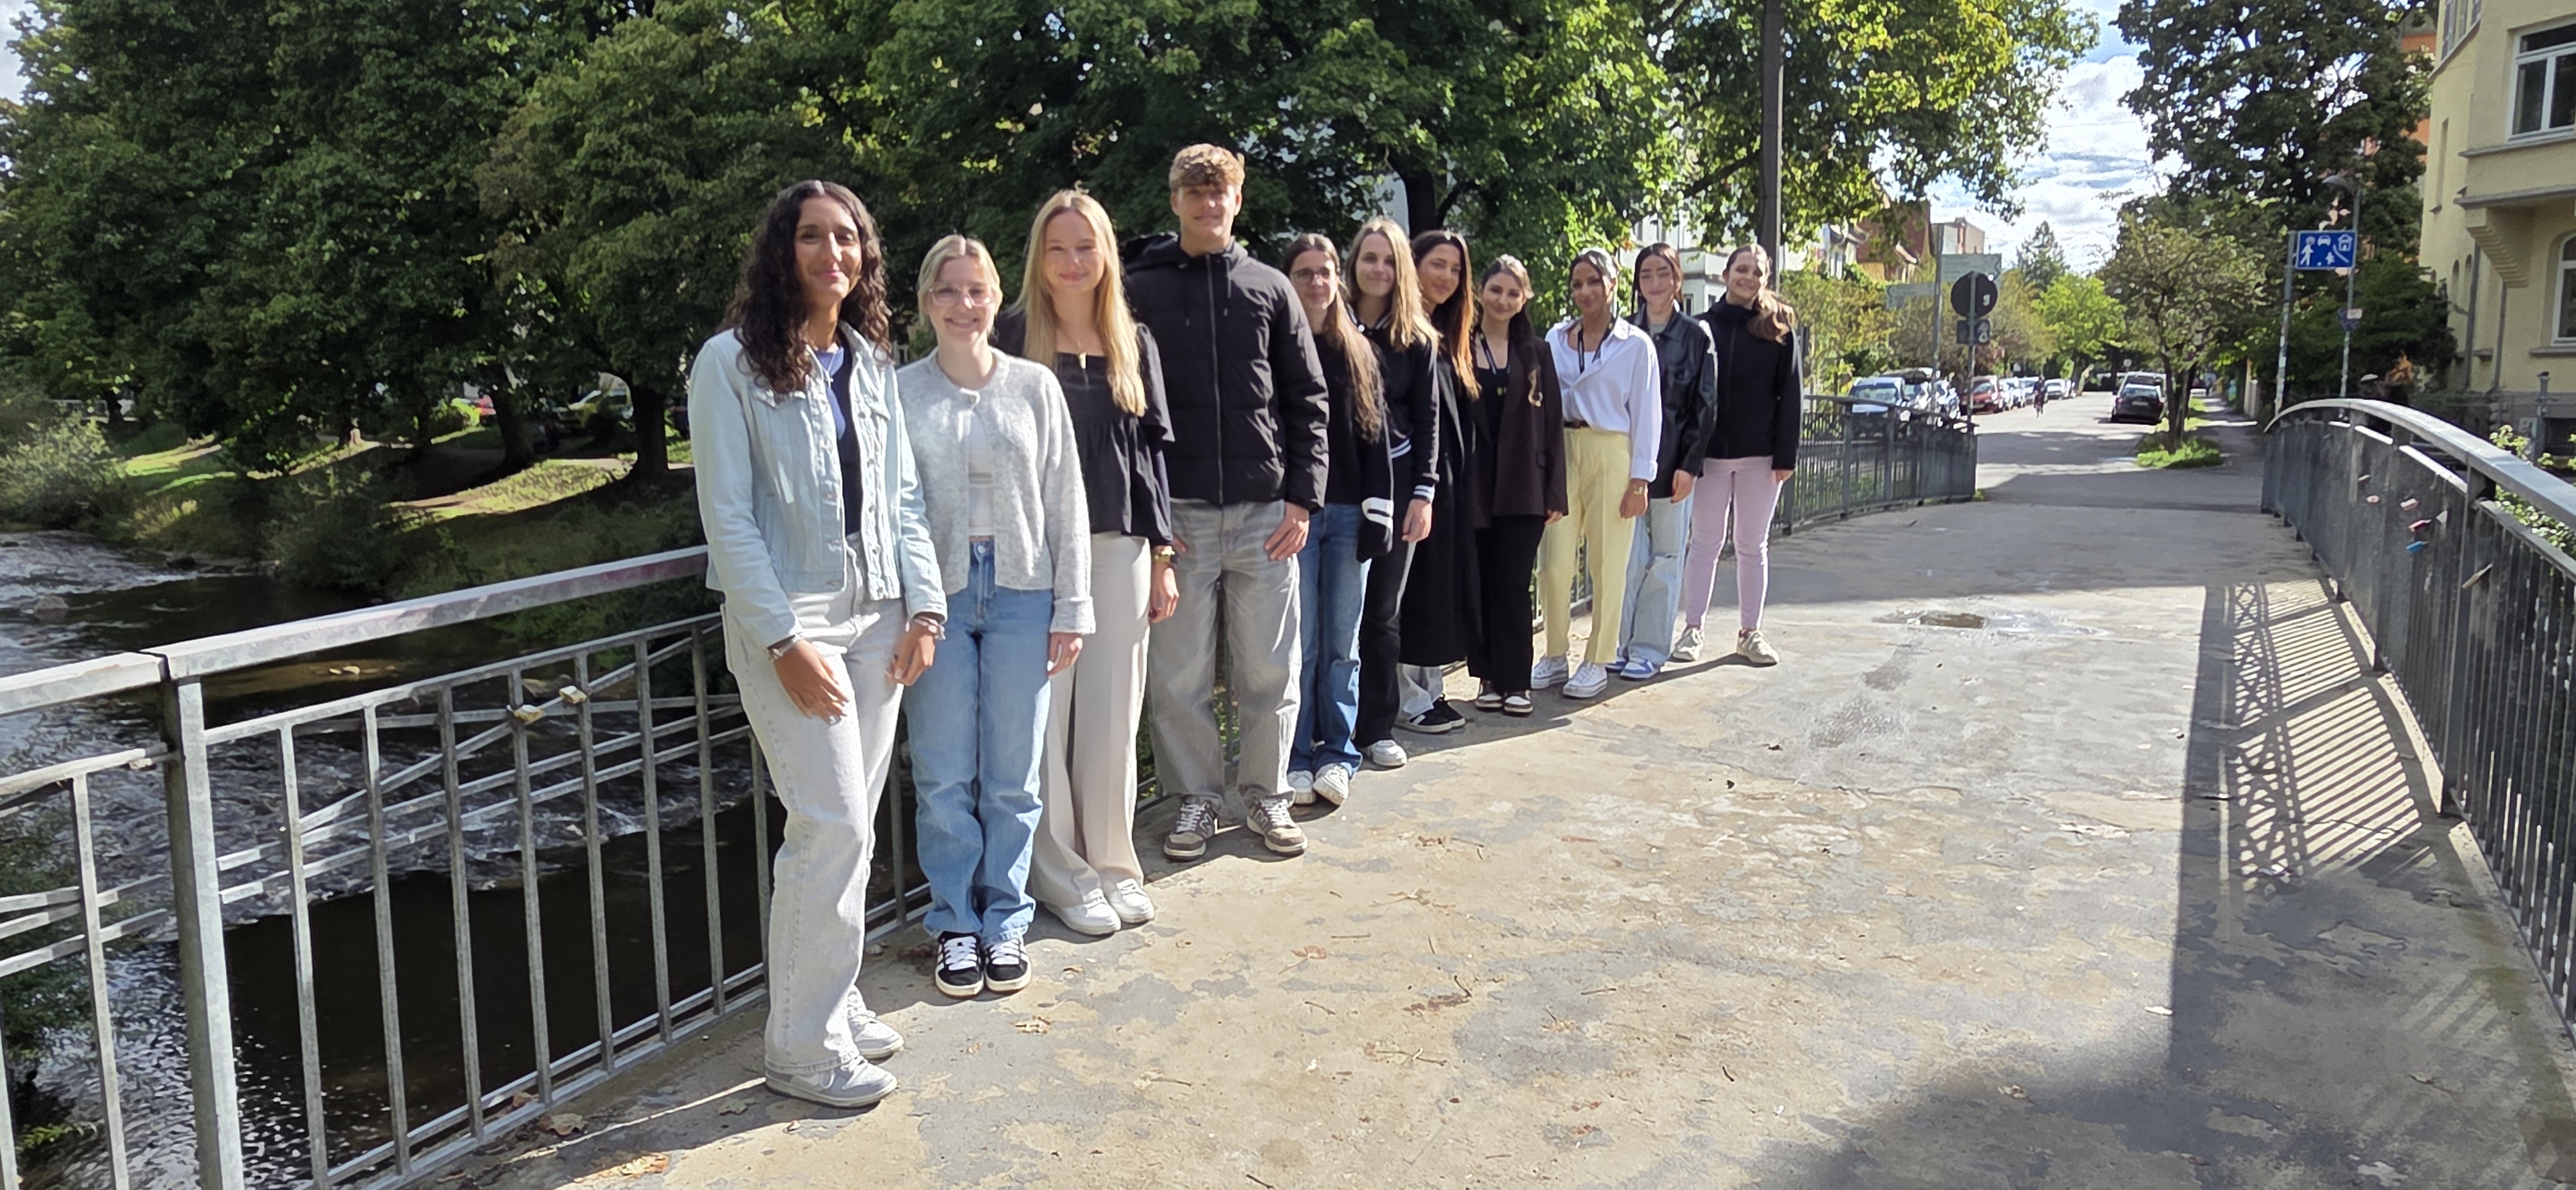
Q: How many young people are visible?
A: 11